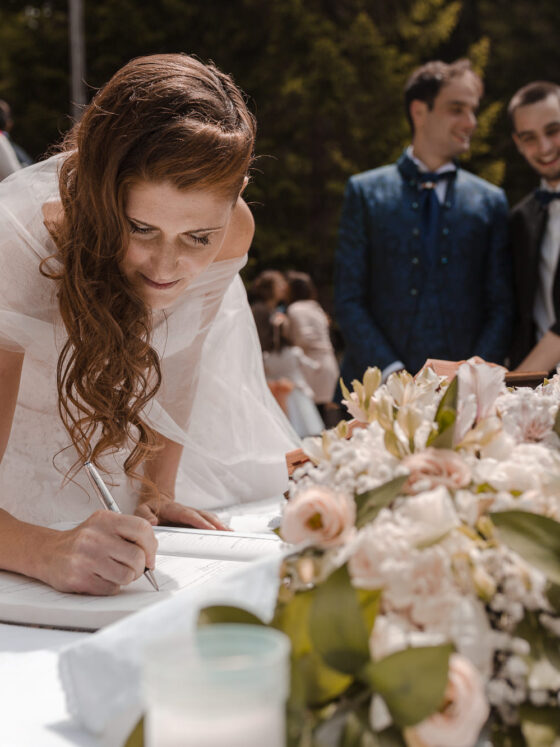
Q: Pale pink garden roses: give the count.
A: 3